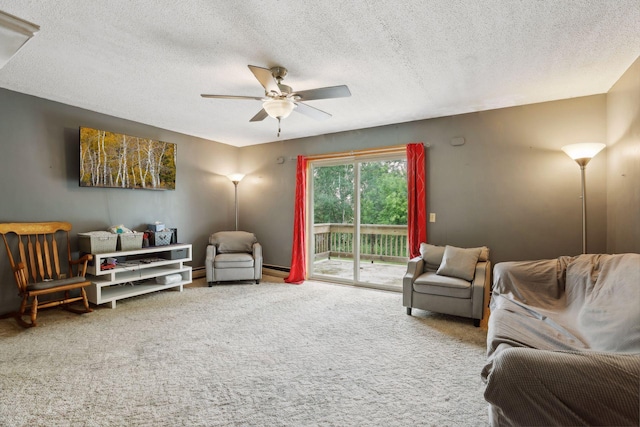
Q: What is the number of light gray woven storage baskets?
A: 2